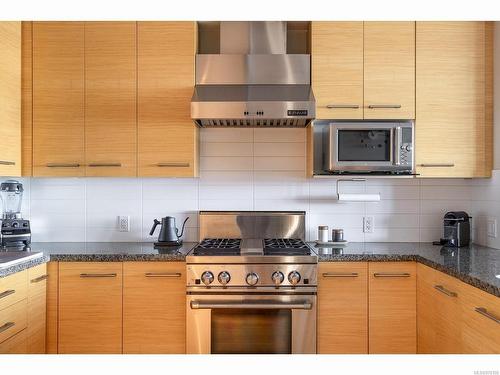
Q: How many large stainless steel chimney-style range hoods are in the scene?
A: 1